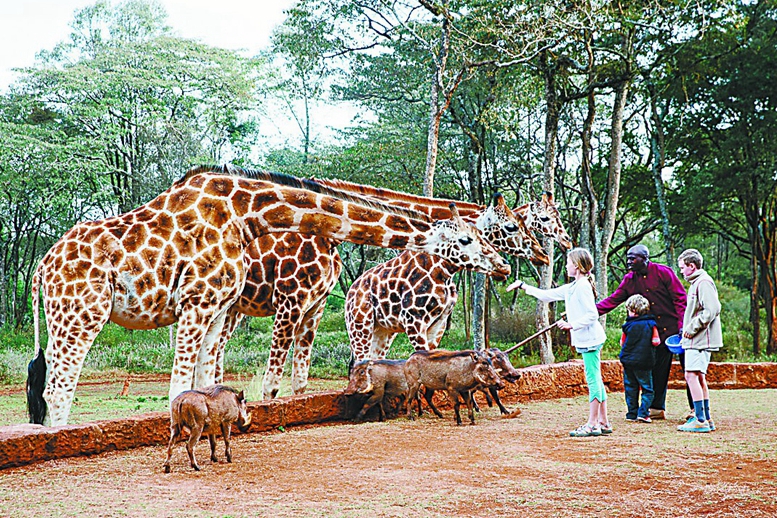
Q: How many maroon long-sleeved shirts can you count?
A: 1